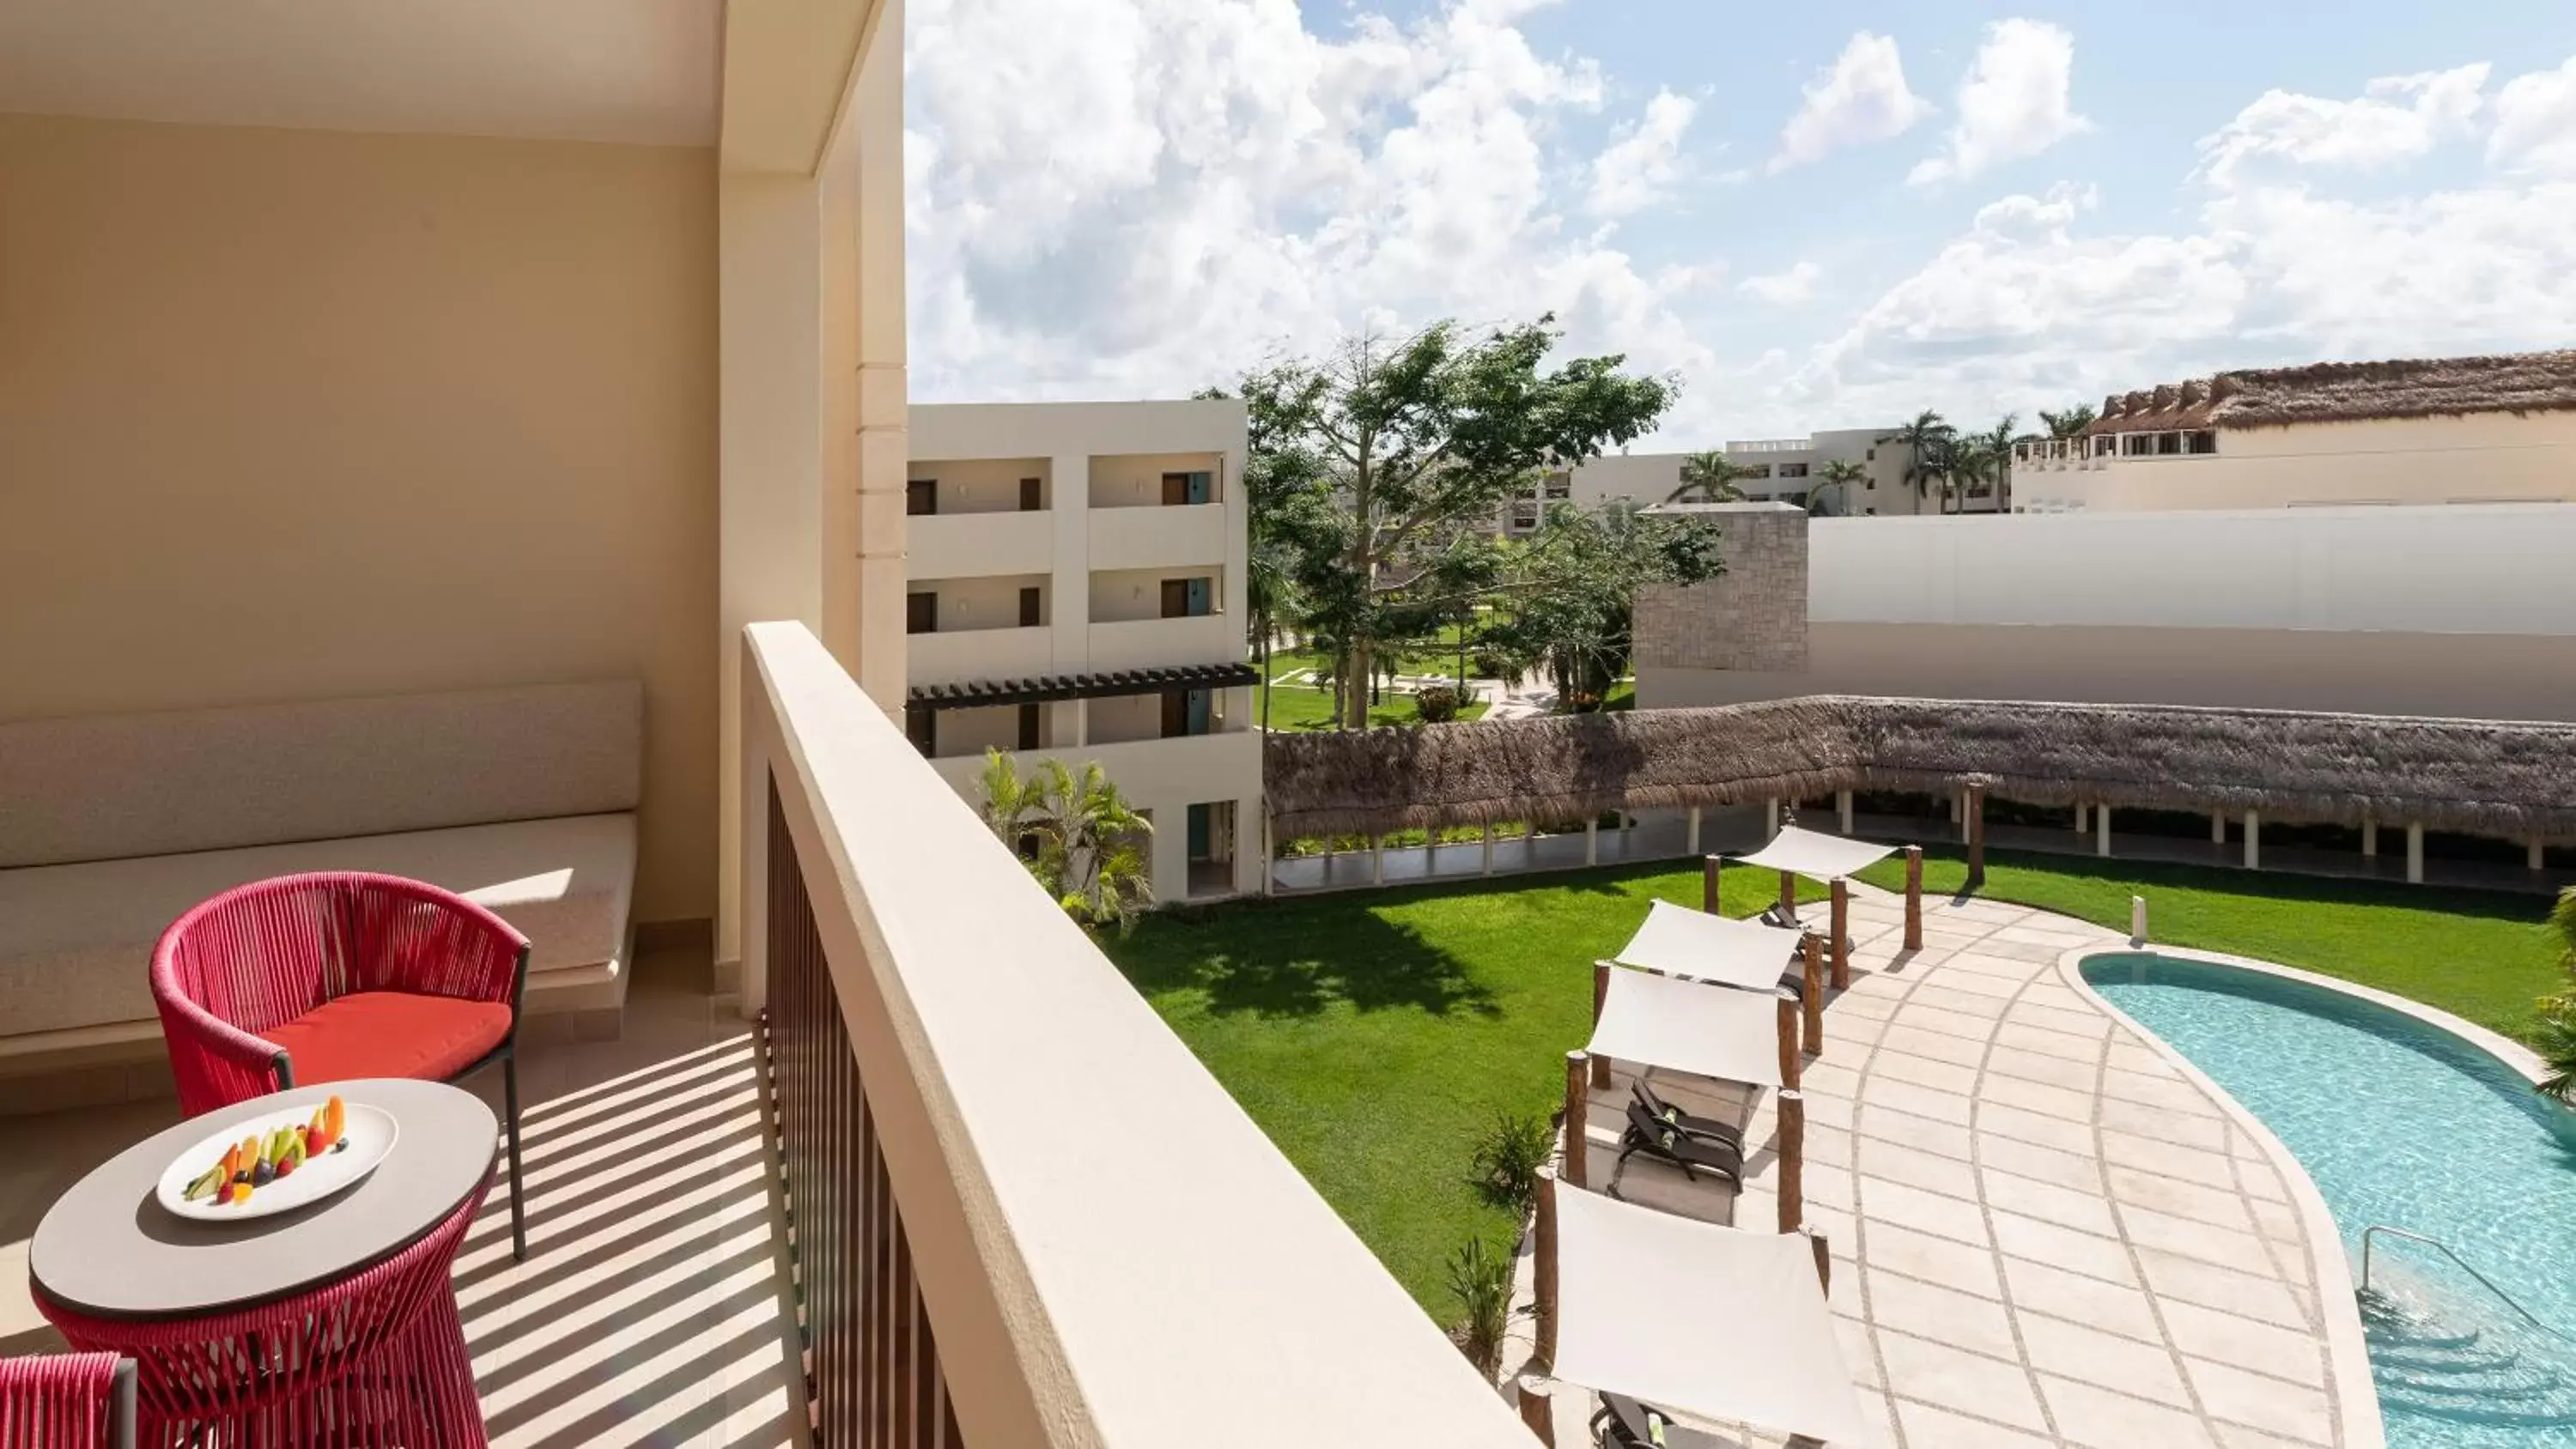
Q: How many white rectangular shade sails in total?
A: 4